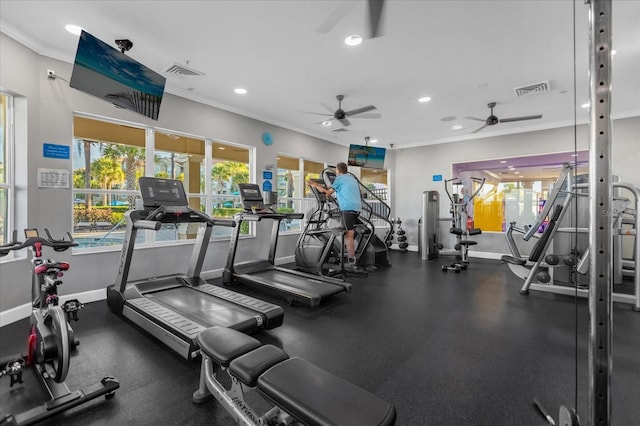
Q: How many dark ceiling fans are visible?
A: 3